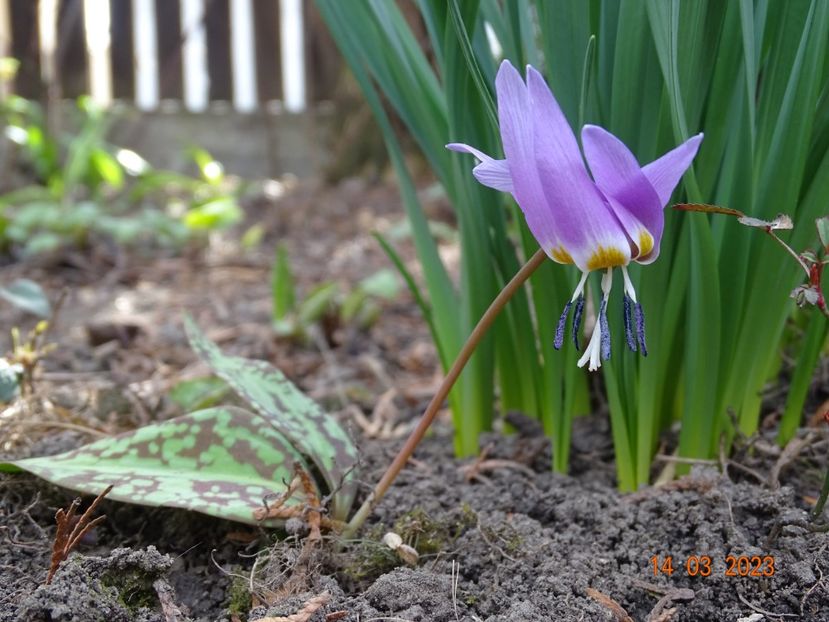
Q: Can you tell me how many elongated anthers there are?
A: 5